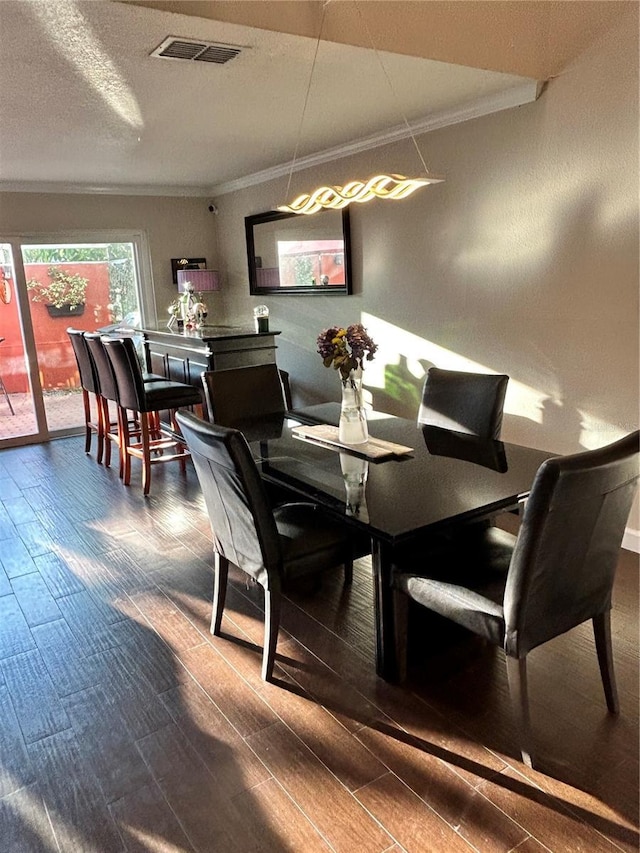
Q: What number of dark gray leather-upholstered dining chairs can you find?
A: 4